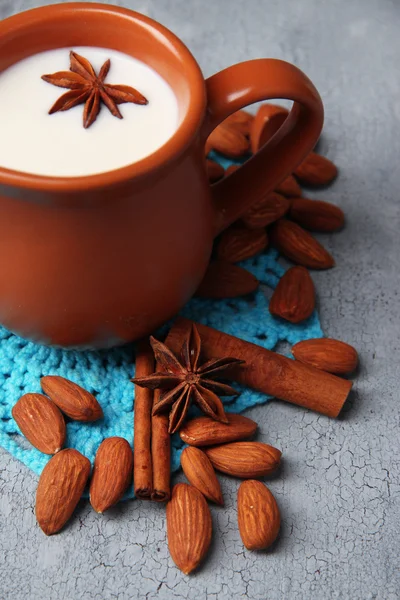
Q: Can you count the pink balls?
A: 0